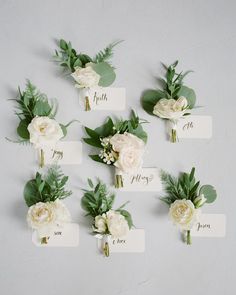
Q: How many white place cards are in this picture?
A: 7